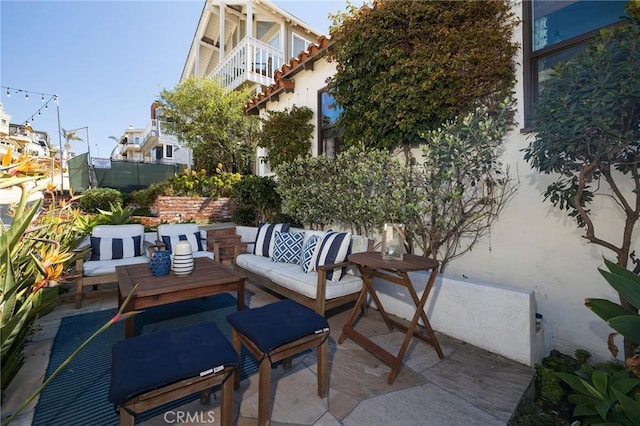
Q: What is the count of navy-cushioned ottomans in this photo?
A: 2